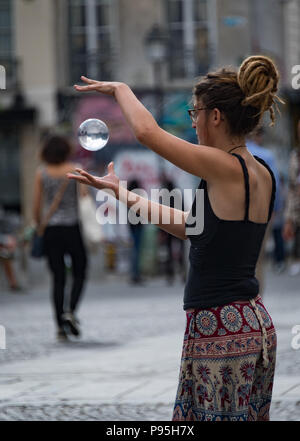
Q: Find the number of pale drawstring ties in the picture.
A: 1